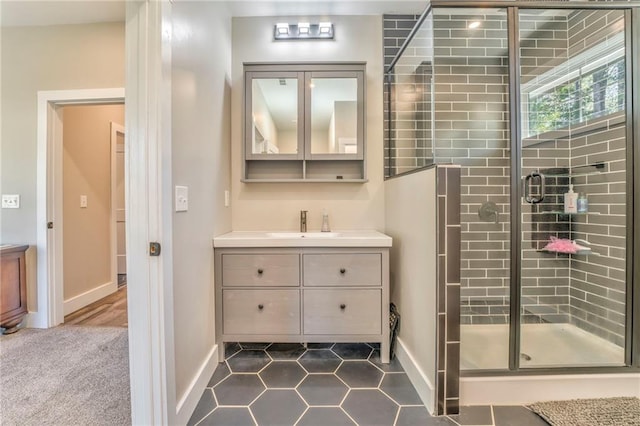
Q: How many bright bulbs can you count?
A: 3